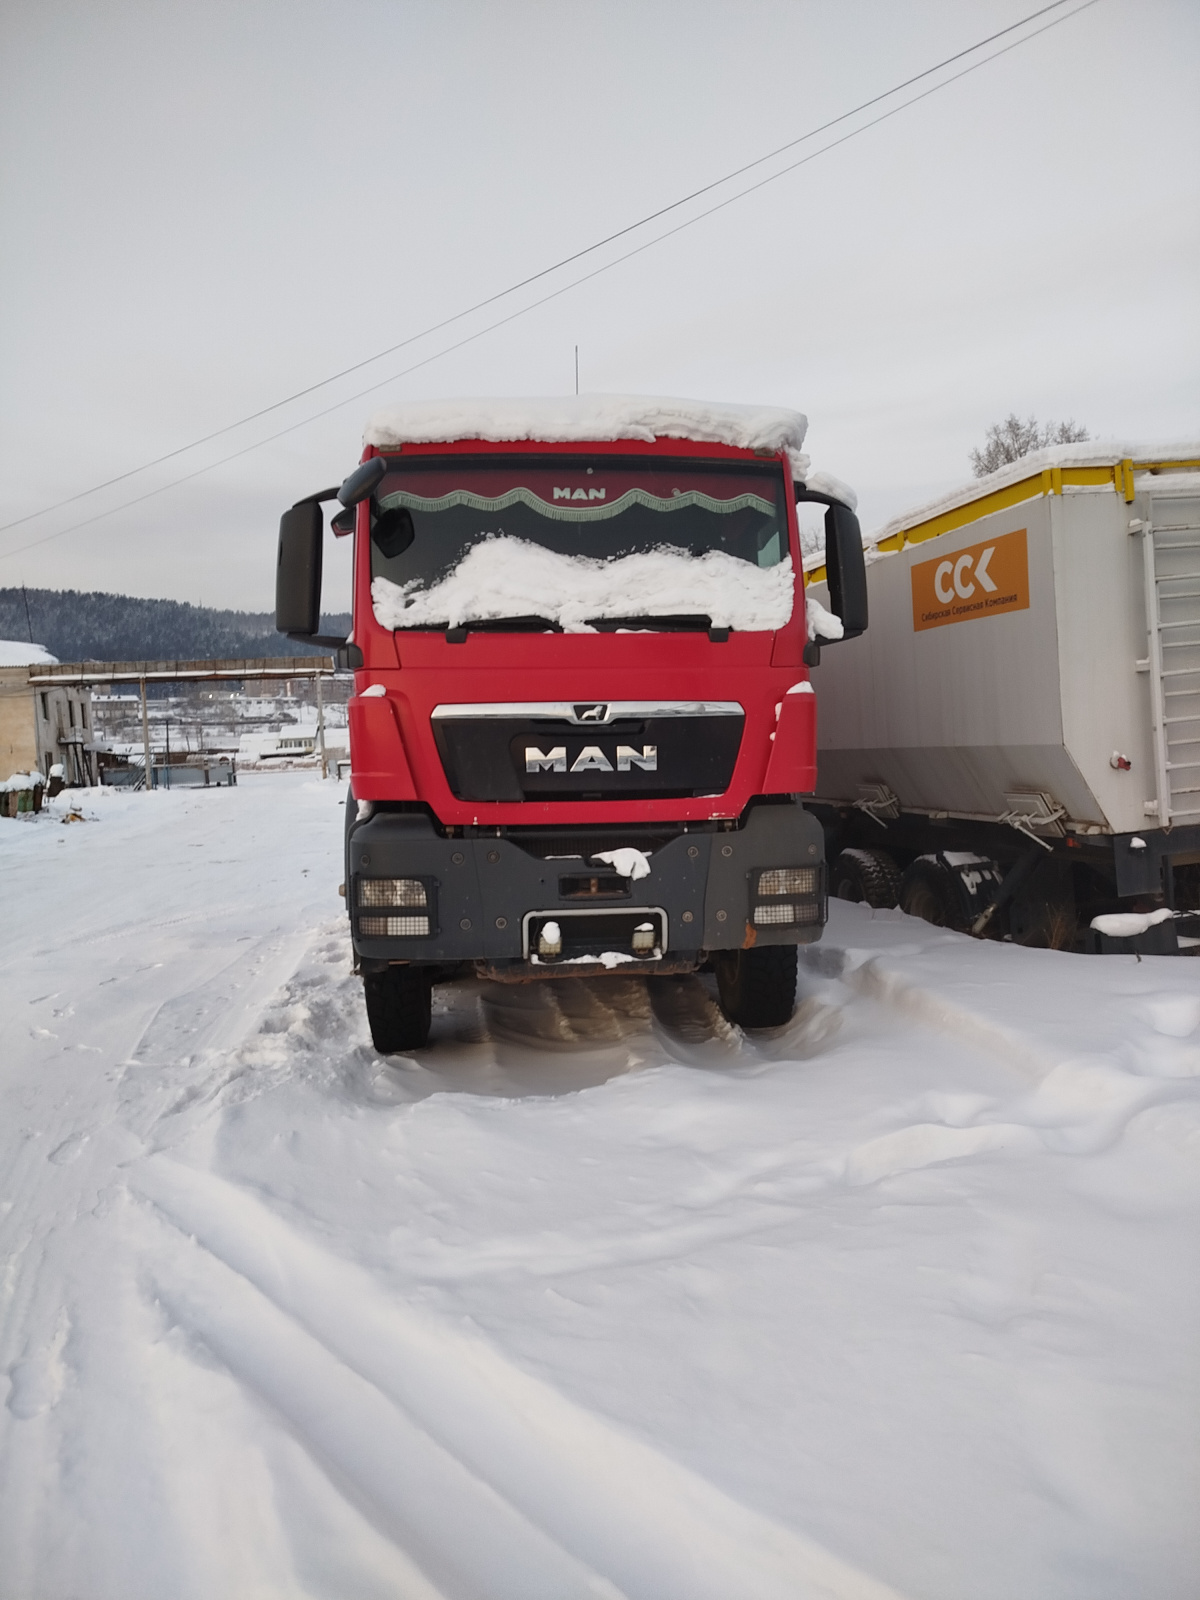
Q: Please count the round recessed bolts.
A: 10